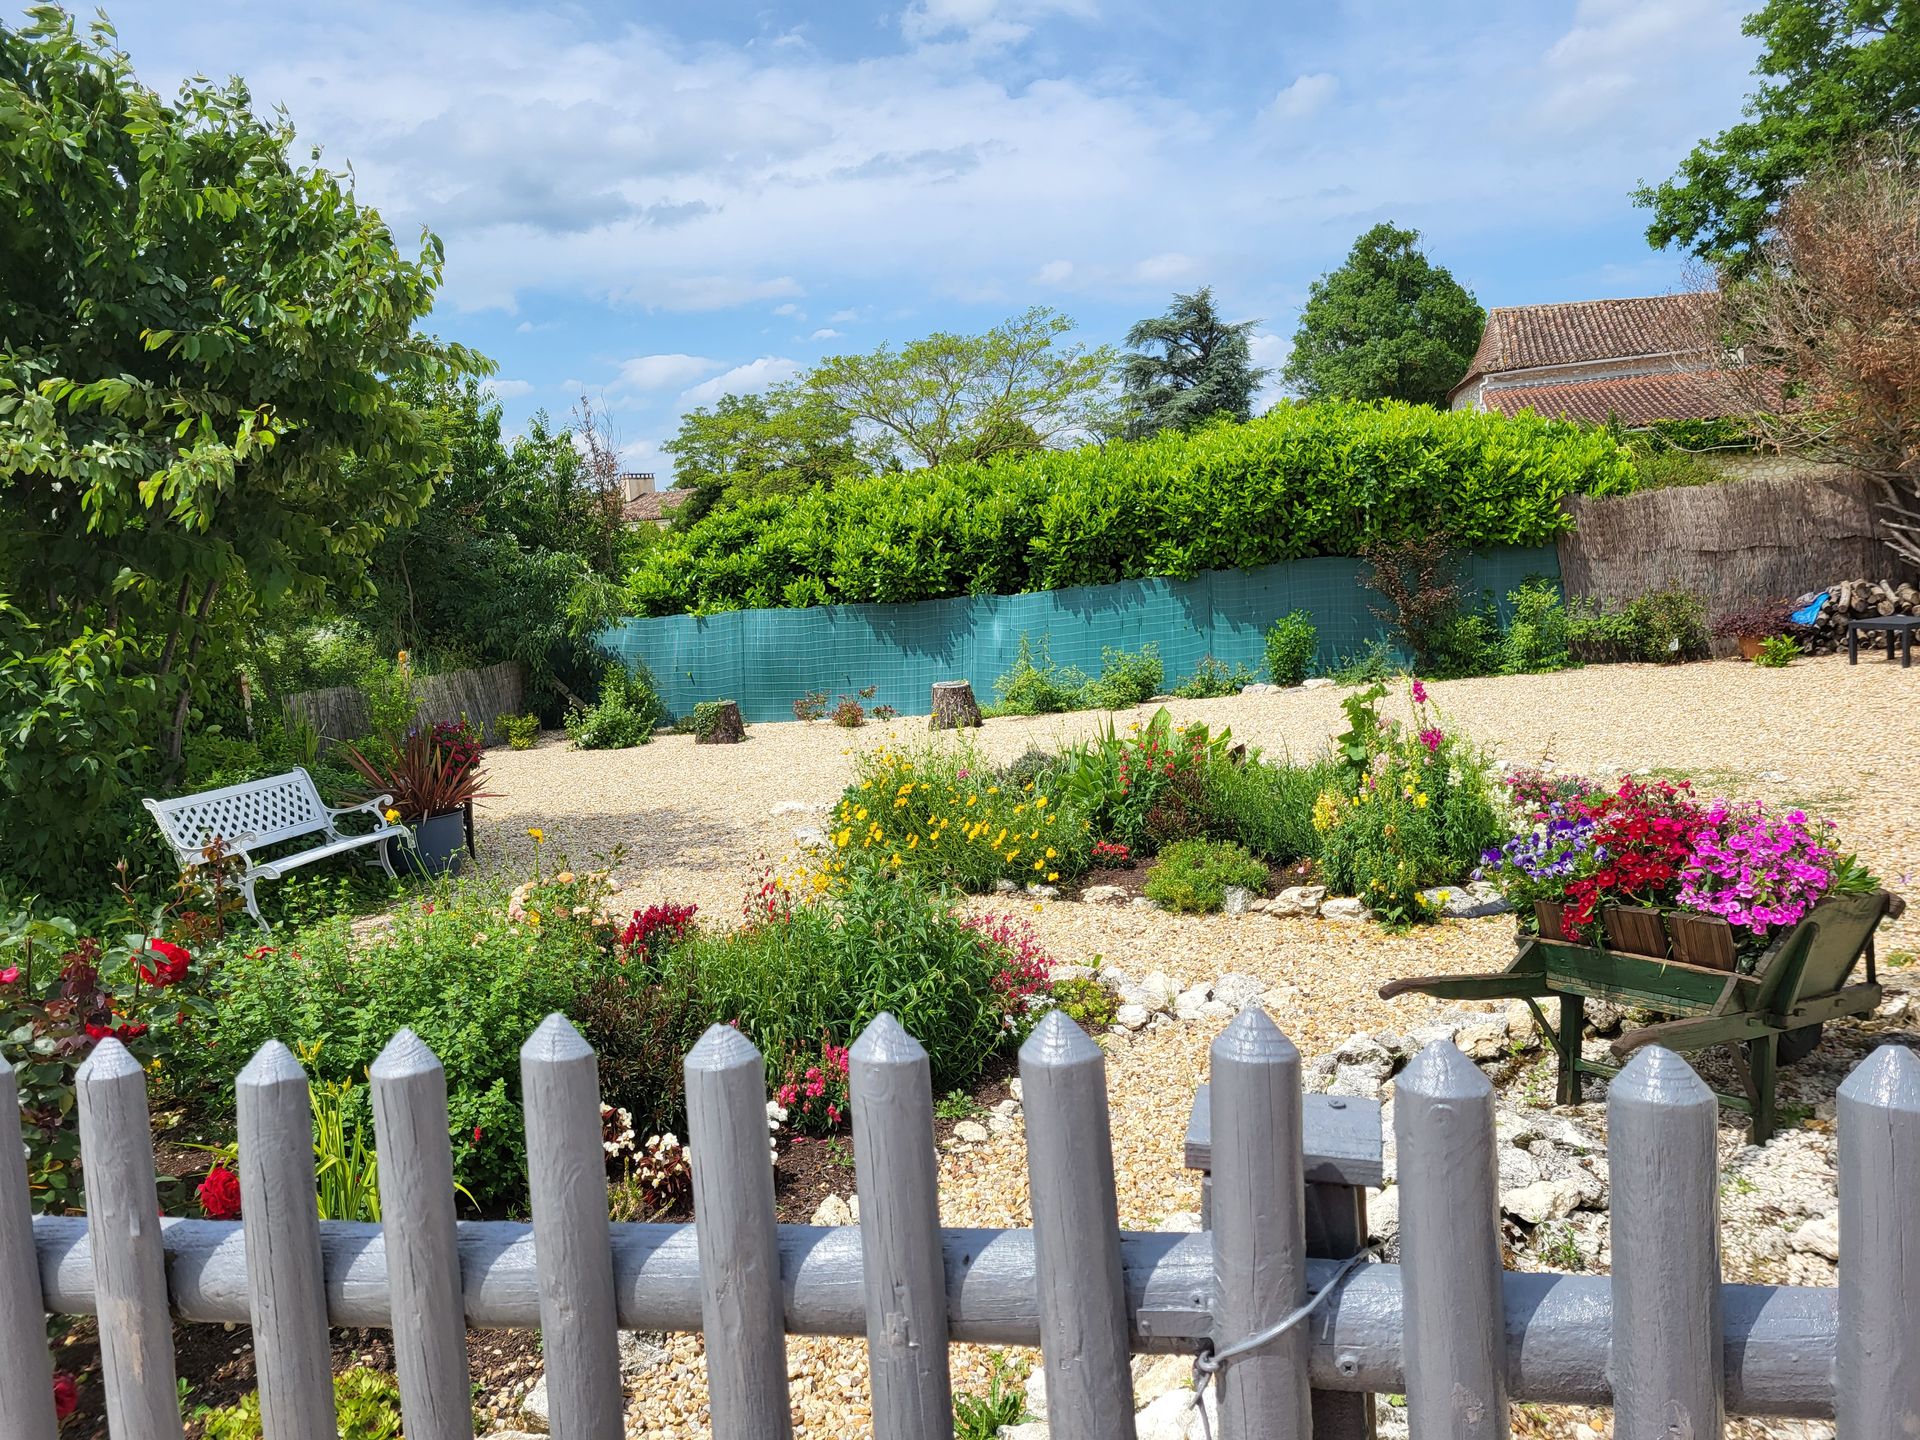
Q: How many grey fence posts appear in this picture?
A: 12